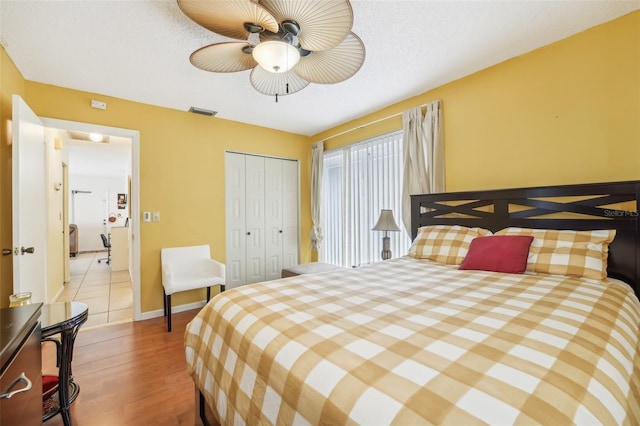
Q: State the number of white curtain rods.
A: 1